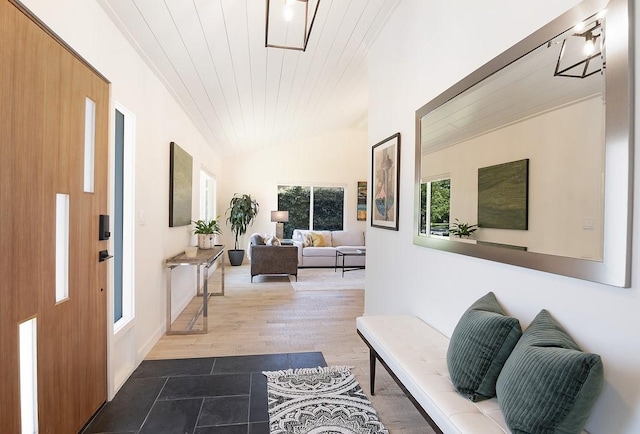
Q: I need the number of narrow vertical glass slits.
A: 3